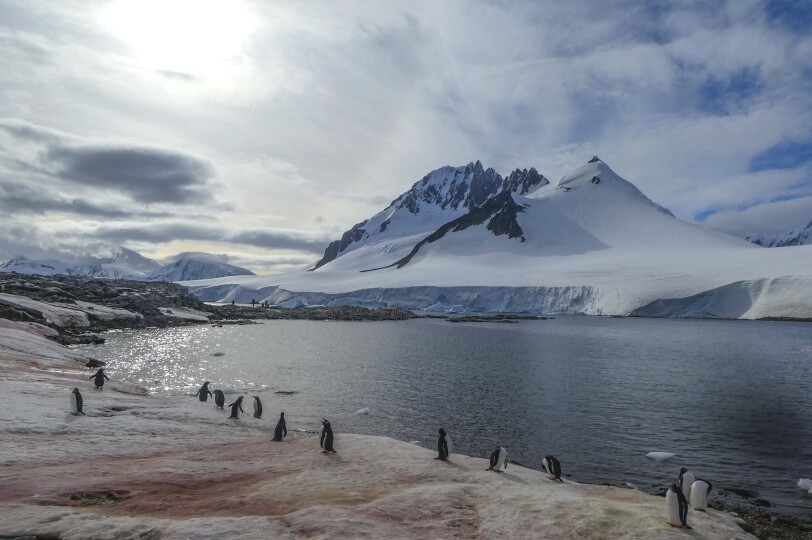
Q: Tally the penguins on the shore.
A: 14